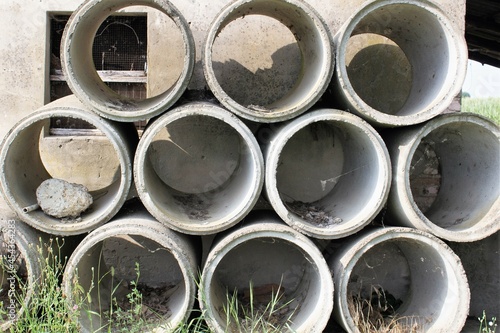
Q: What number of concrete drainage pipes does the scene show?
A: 11